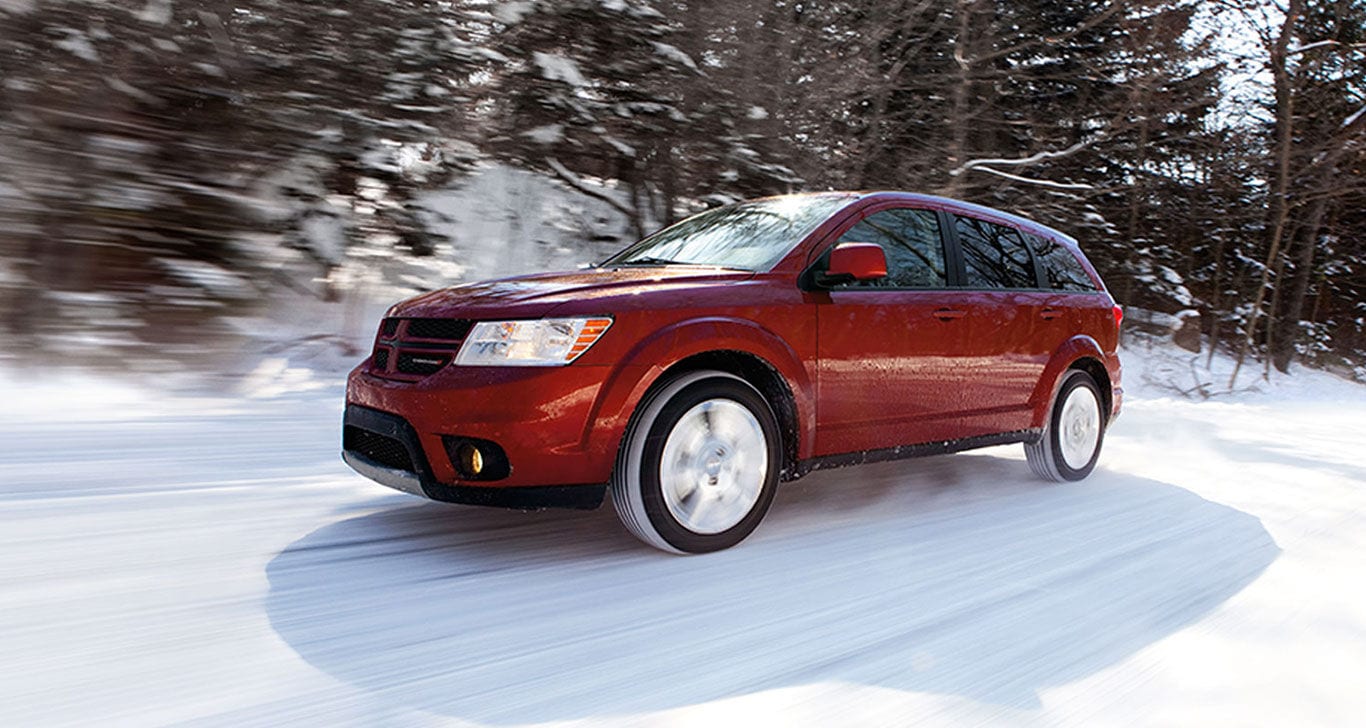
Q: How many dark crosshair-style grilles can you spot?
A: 1